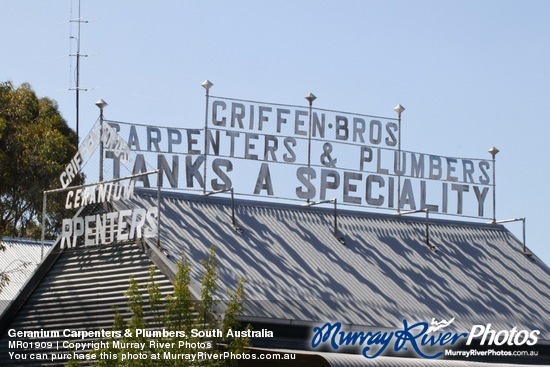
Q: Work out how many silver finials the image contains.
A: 5